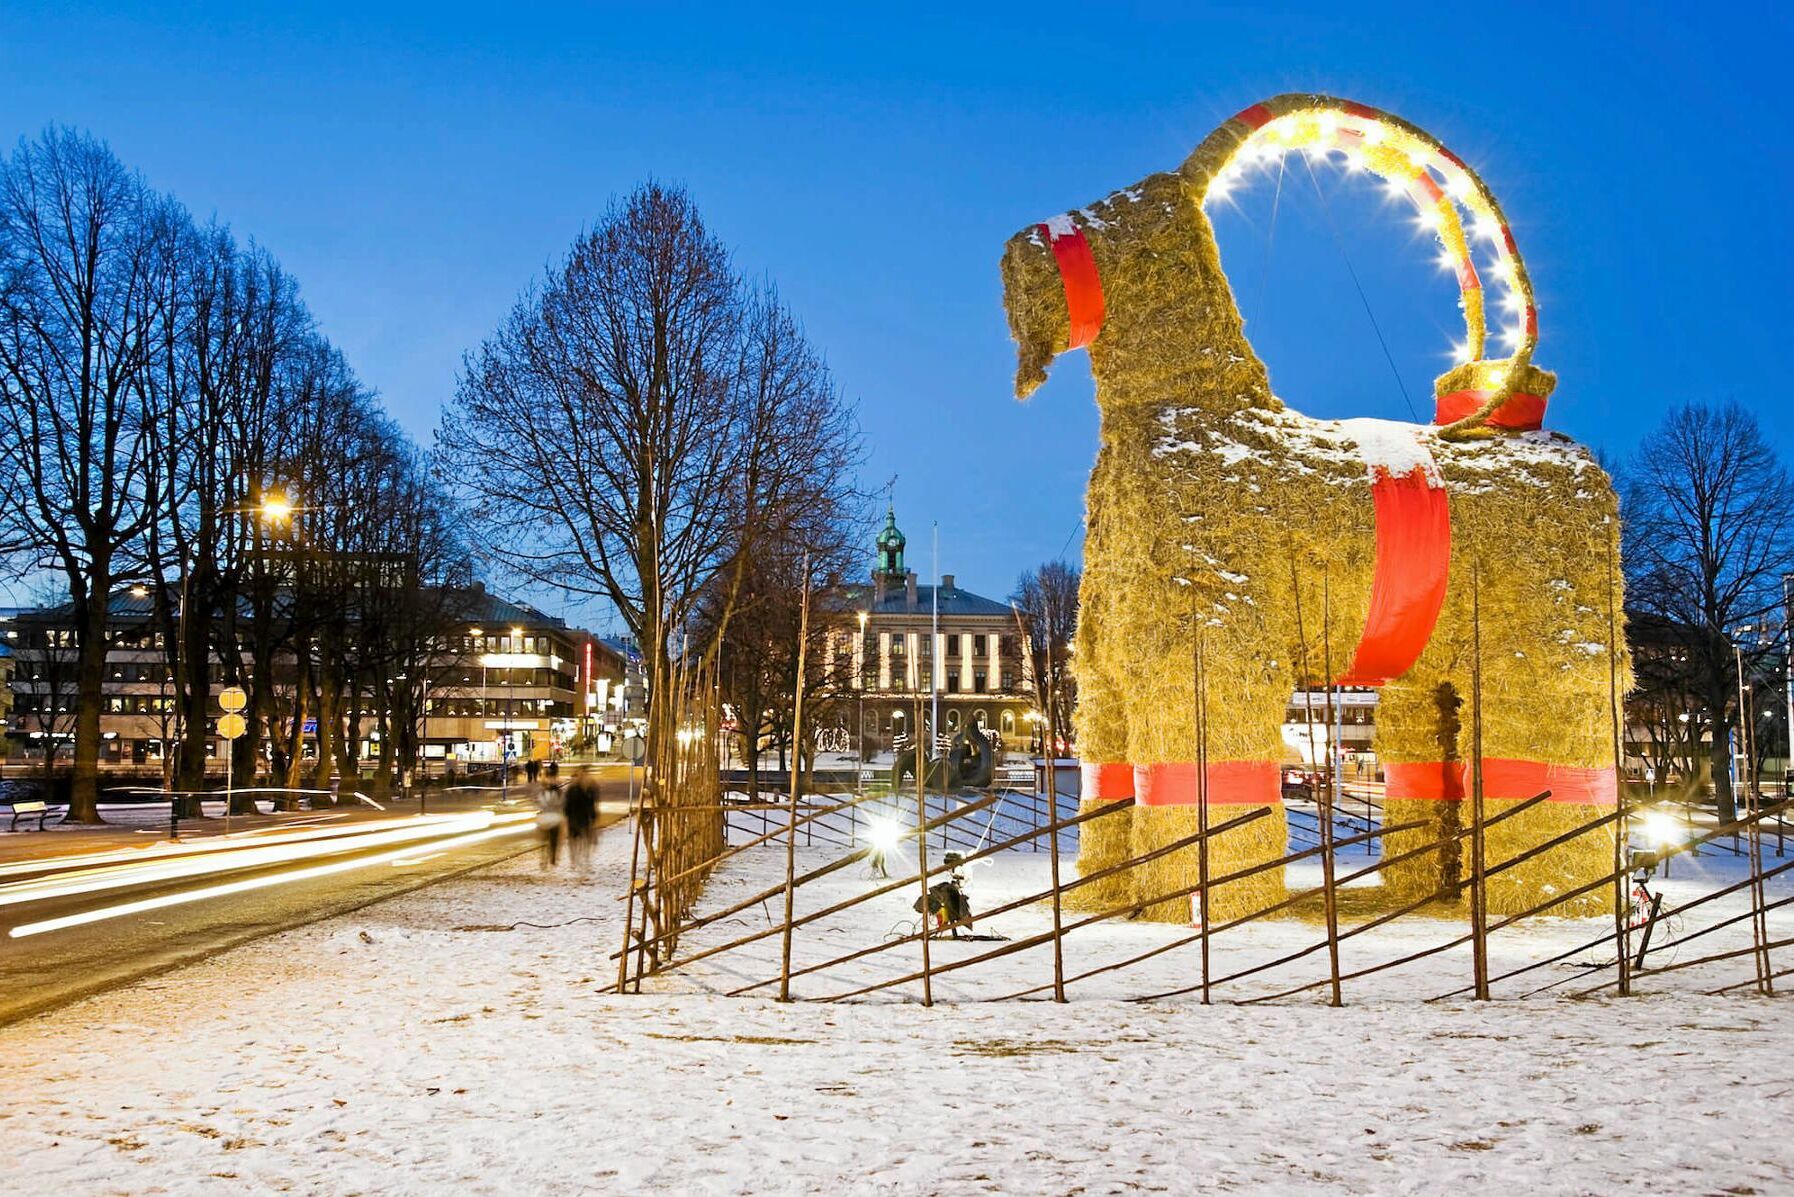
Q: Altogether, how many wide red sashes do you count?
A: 7